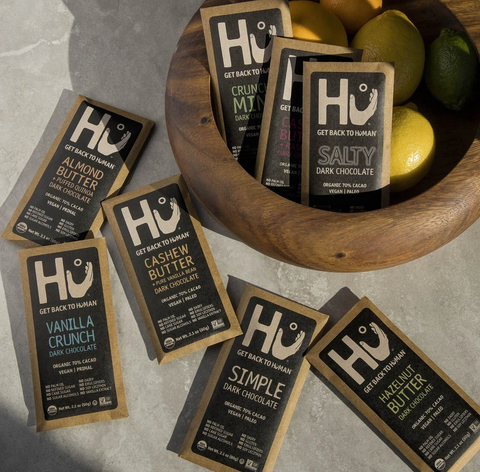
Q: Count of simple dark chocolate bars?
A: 1